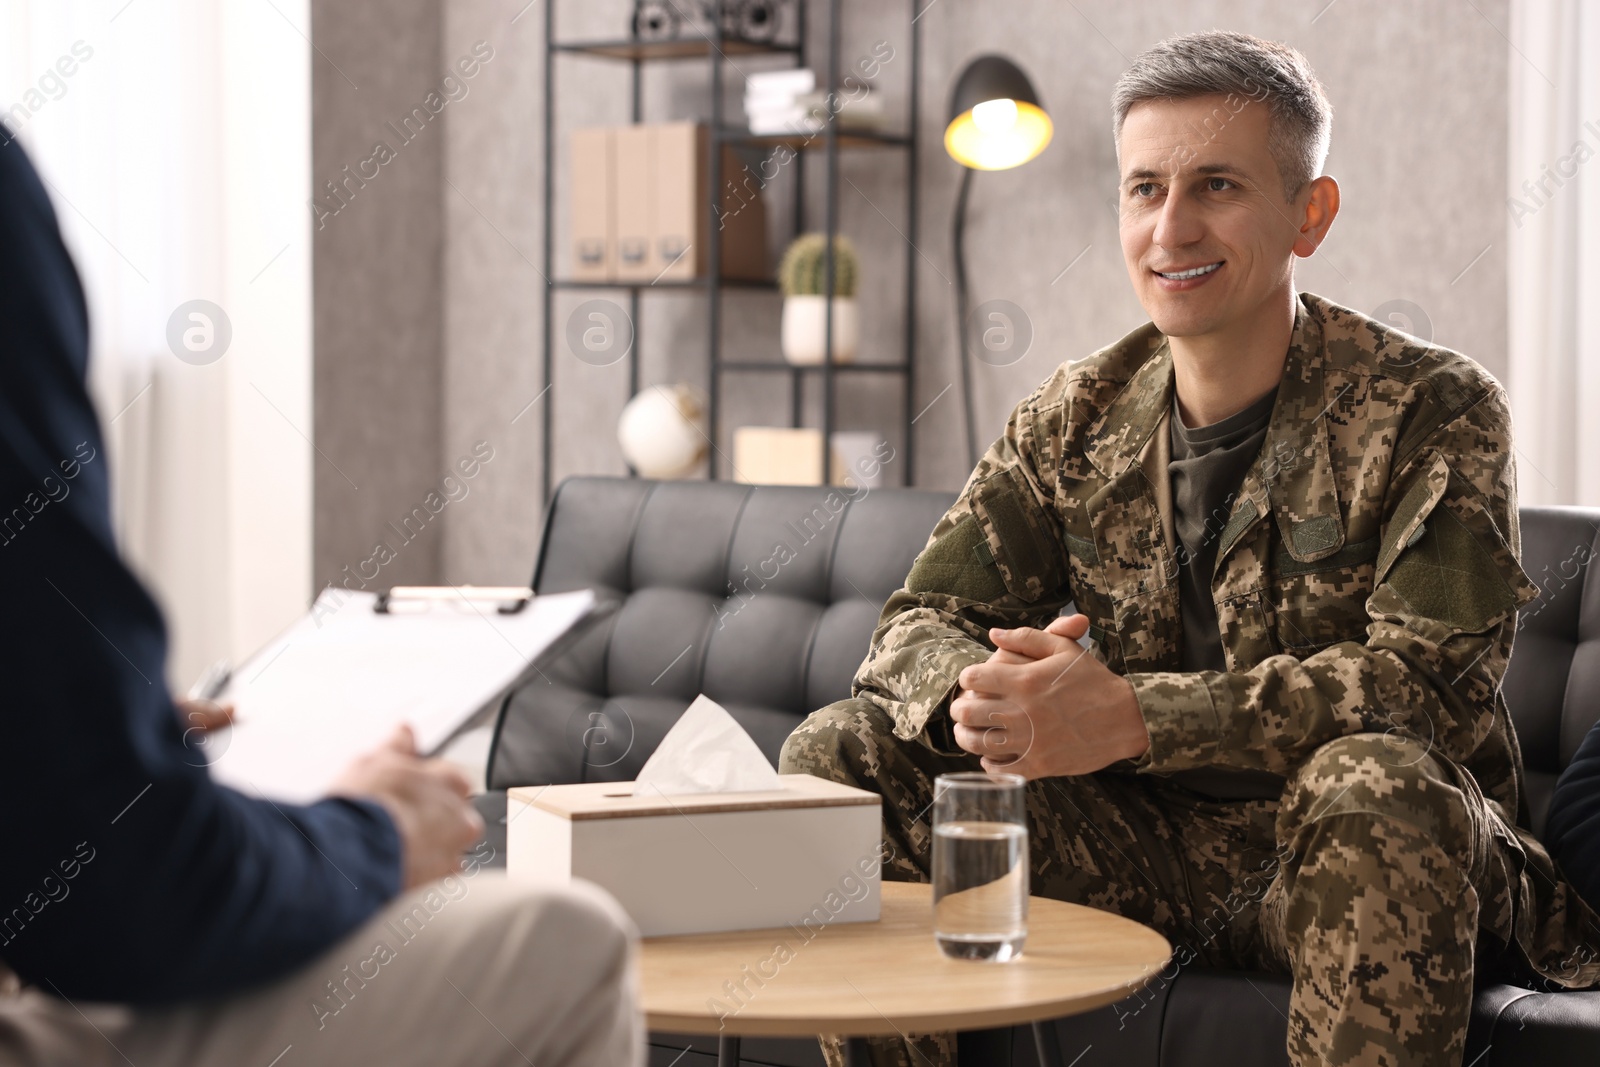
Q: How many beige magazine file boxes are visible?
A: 3